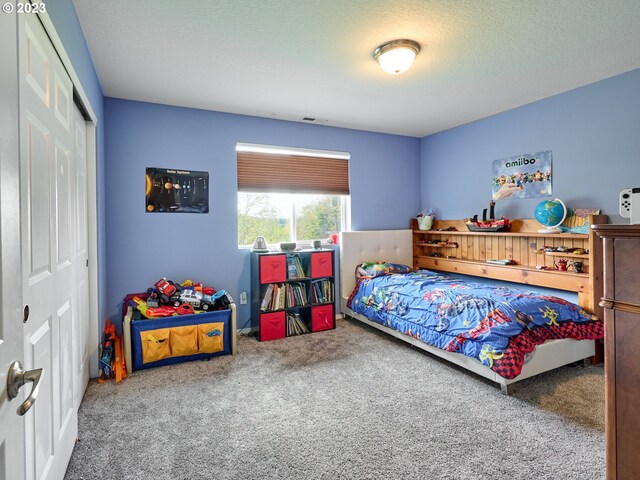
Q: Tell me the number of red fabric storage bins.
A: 4